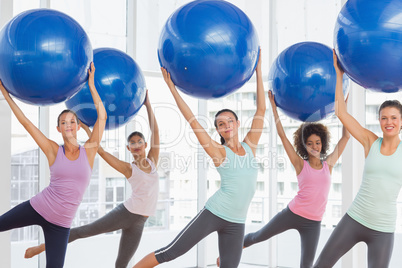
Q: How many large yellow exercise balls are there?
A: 0